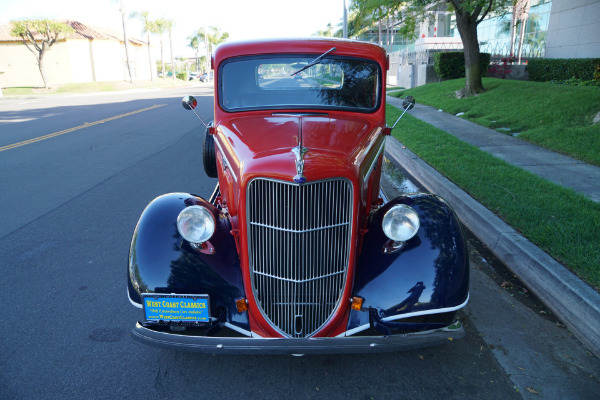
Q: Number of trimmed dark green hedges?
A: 2